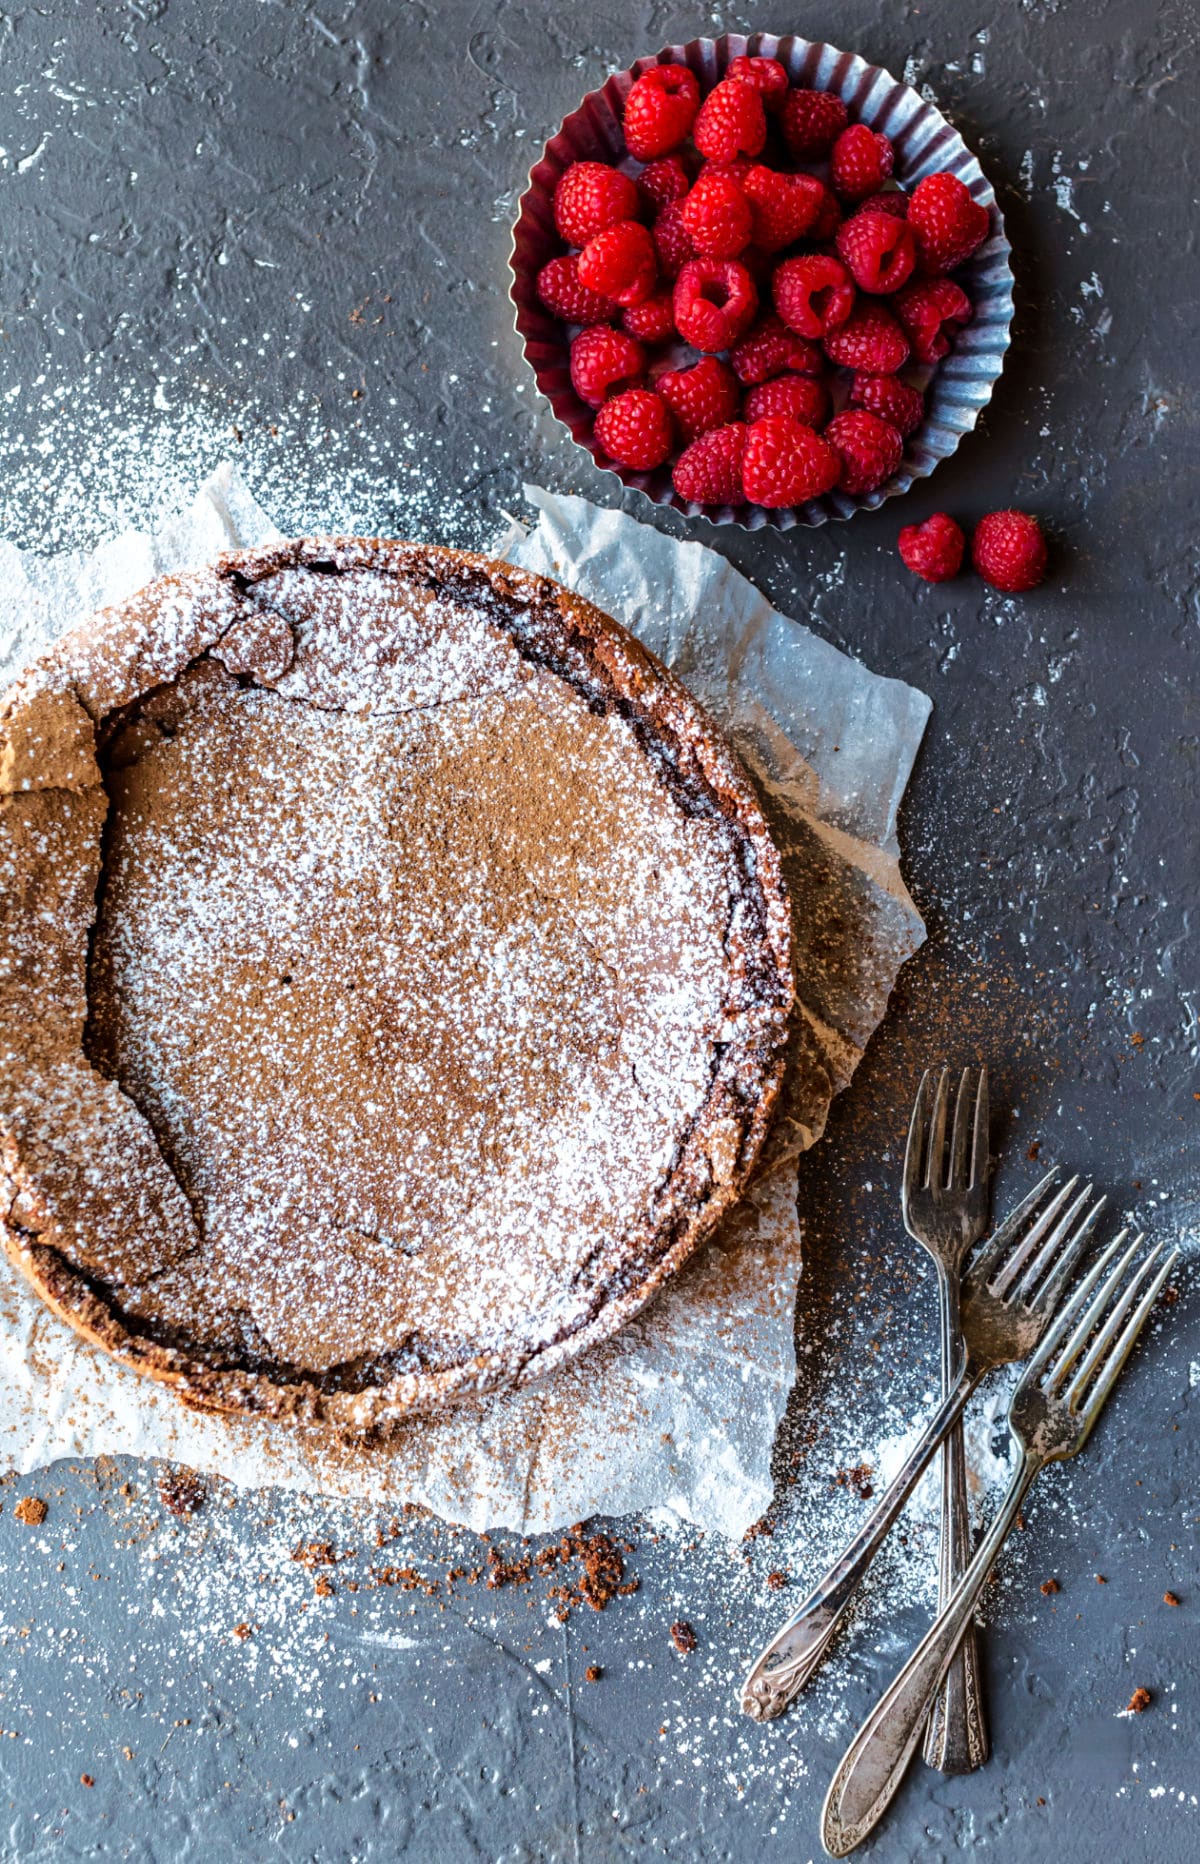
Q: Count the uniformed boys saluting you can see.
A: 0